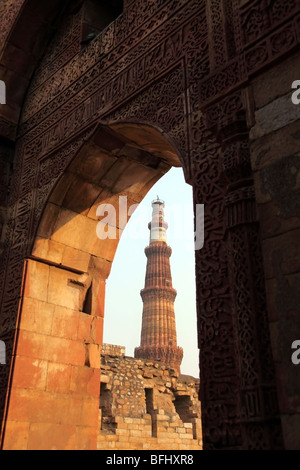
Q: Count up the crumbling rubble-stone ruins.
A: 1